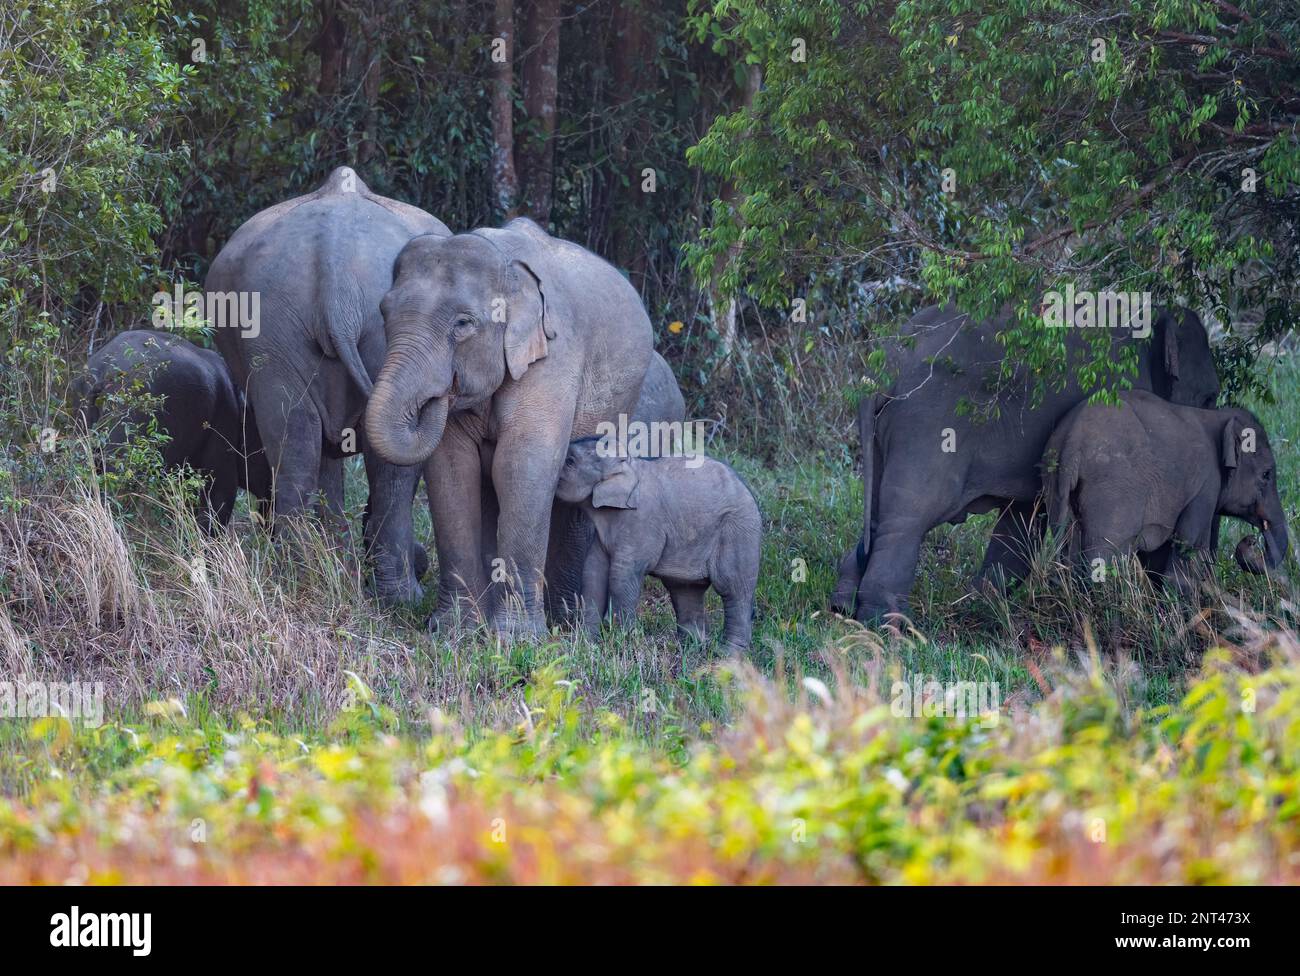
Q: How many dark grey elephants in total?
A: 3